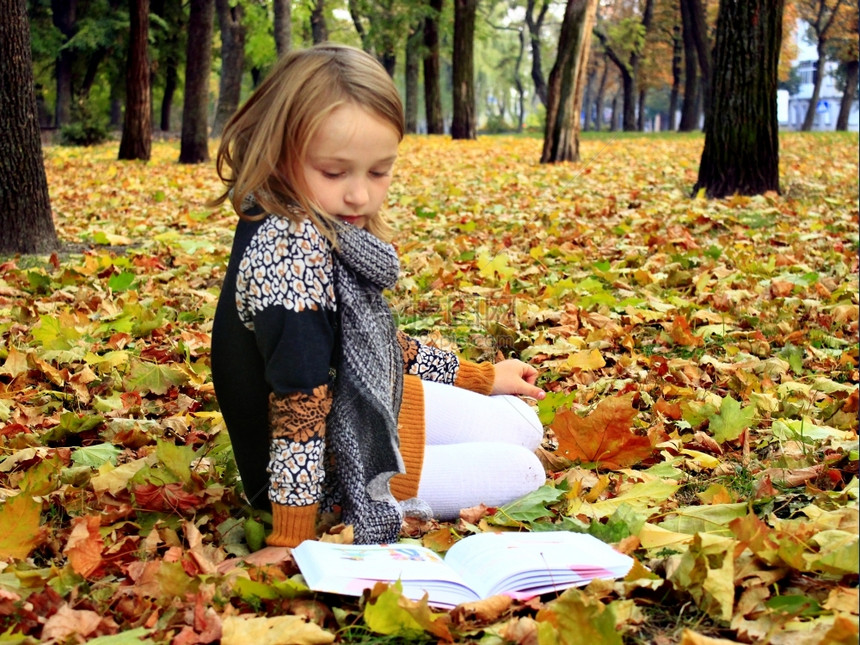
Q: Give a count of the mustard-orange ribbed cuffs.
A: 2